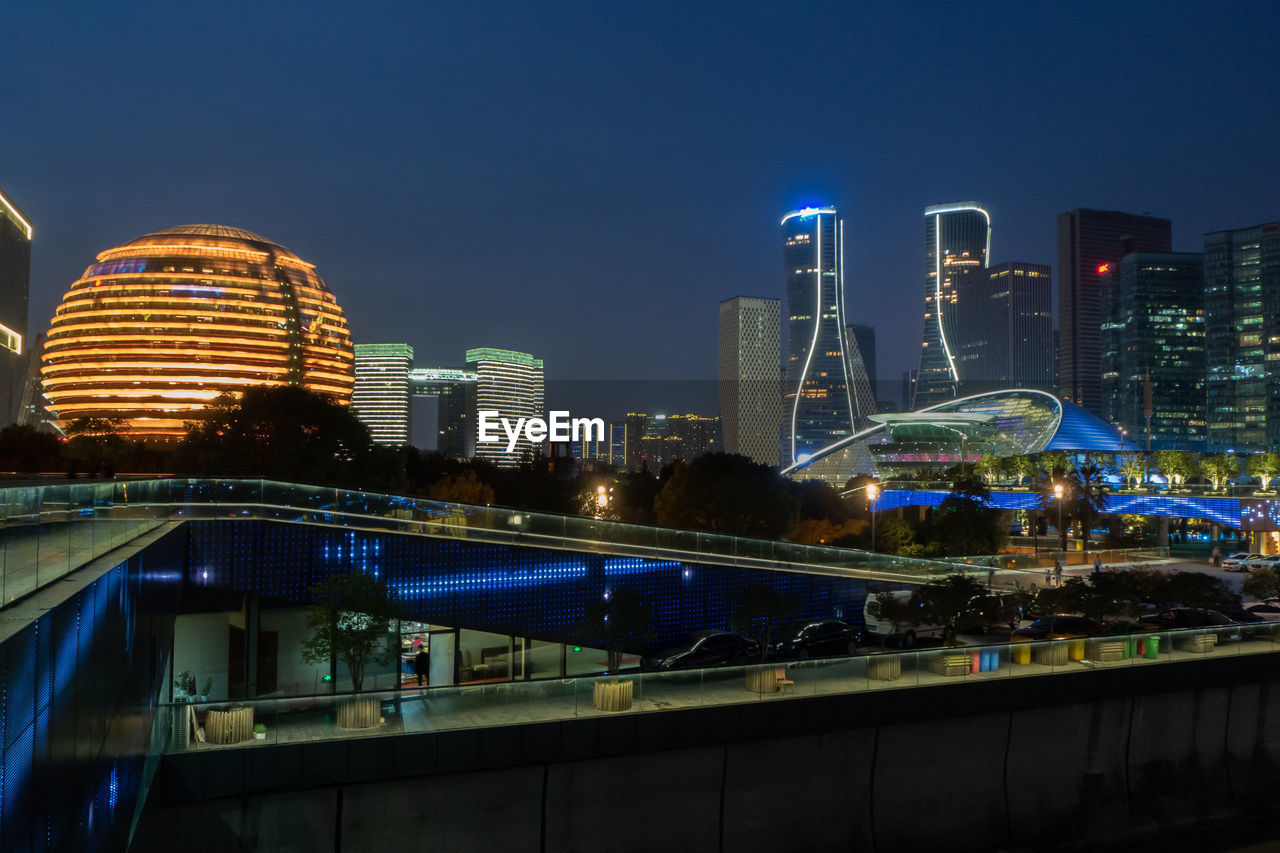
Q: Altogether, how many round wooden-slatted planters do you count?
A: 6